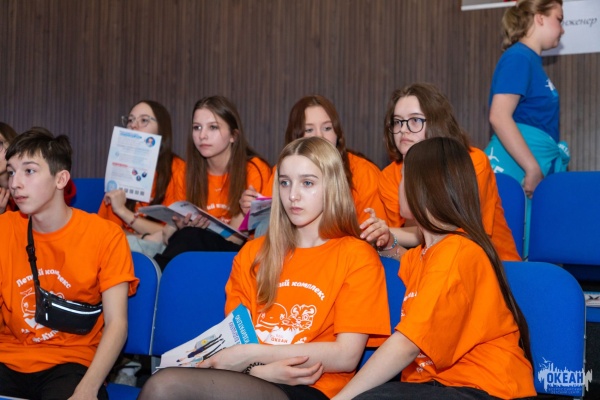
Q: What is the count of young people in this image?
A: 9